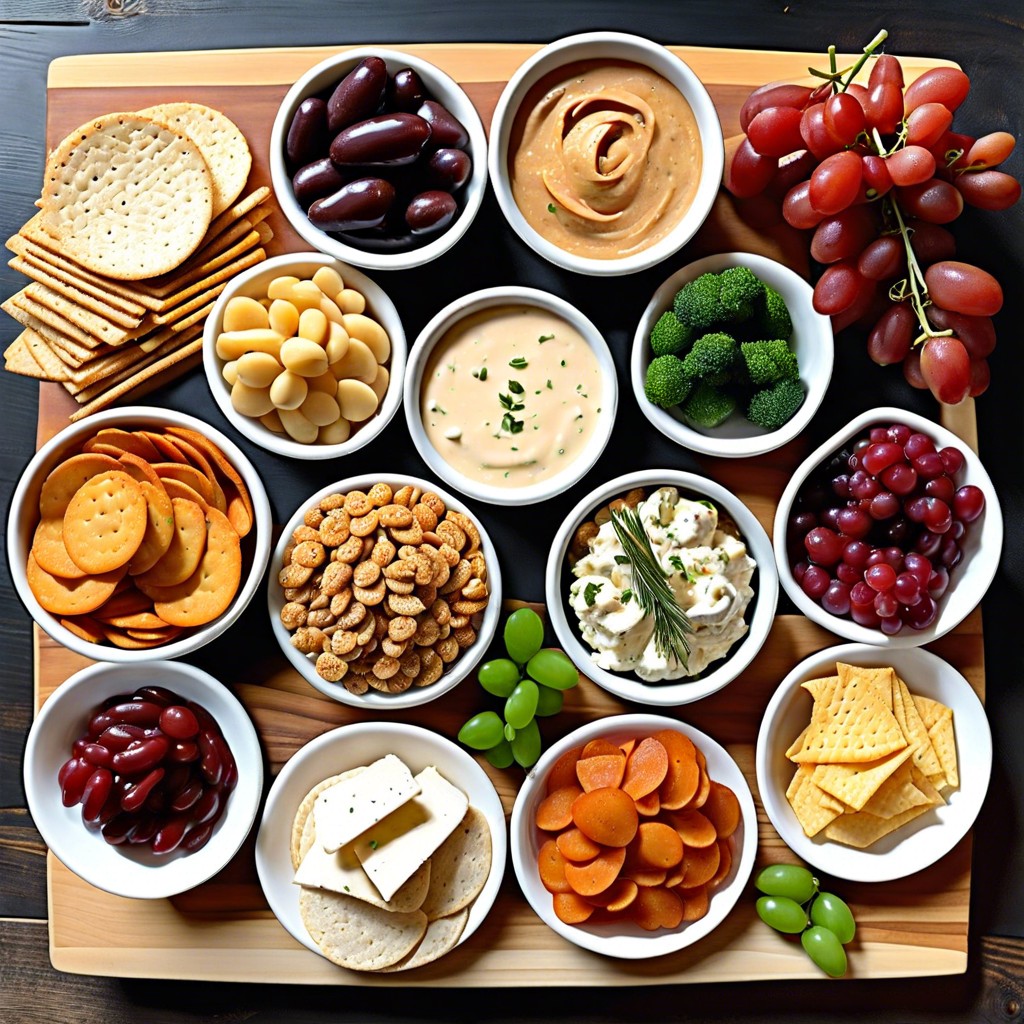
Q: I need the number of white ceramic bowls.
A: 13